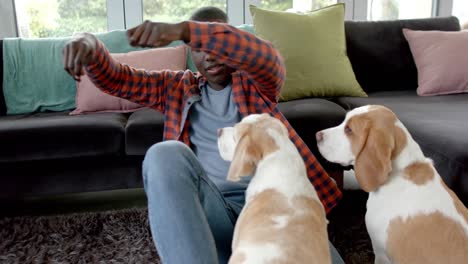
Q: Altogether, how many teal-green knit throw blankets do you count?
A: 1